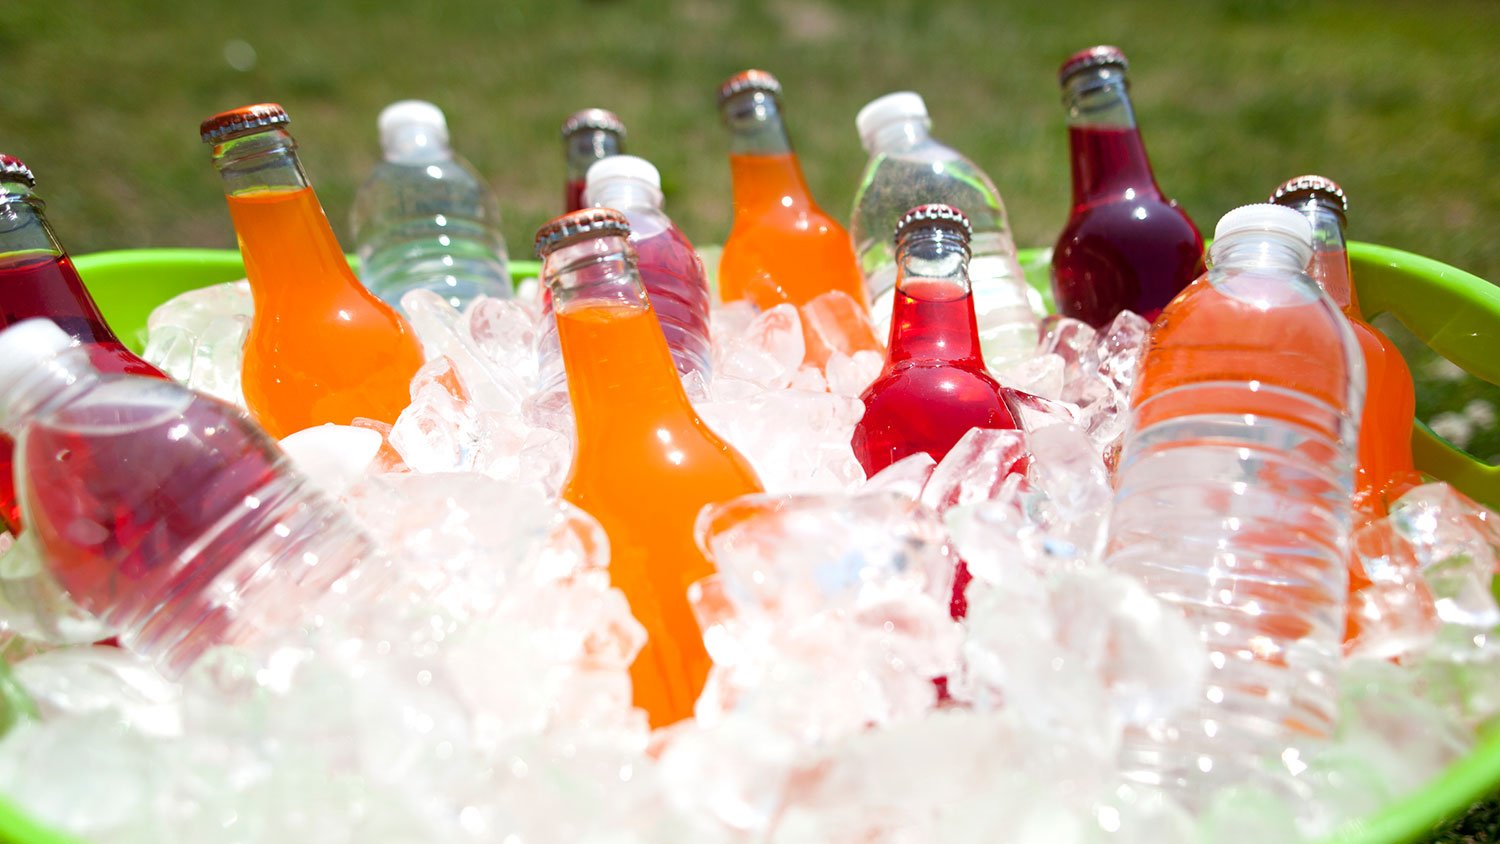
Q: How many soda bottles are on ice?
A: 8